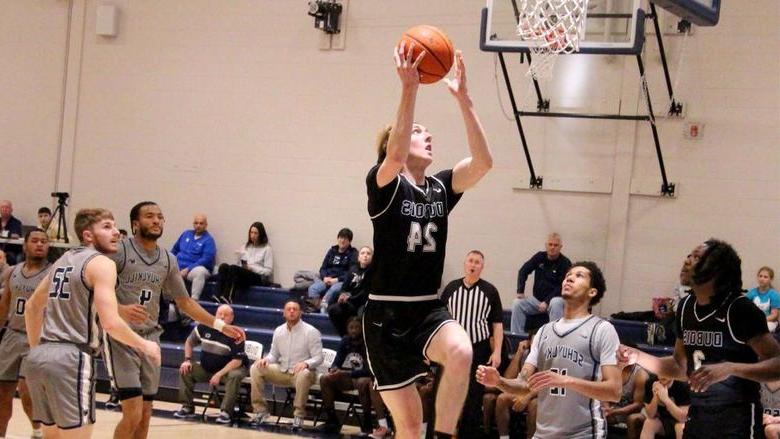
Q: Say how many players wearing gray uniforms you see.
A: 4